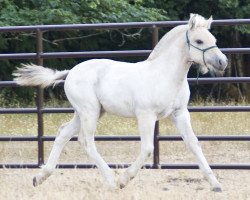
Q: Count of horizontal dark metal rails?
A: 6